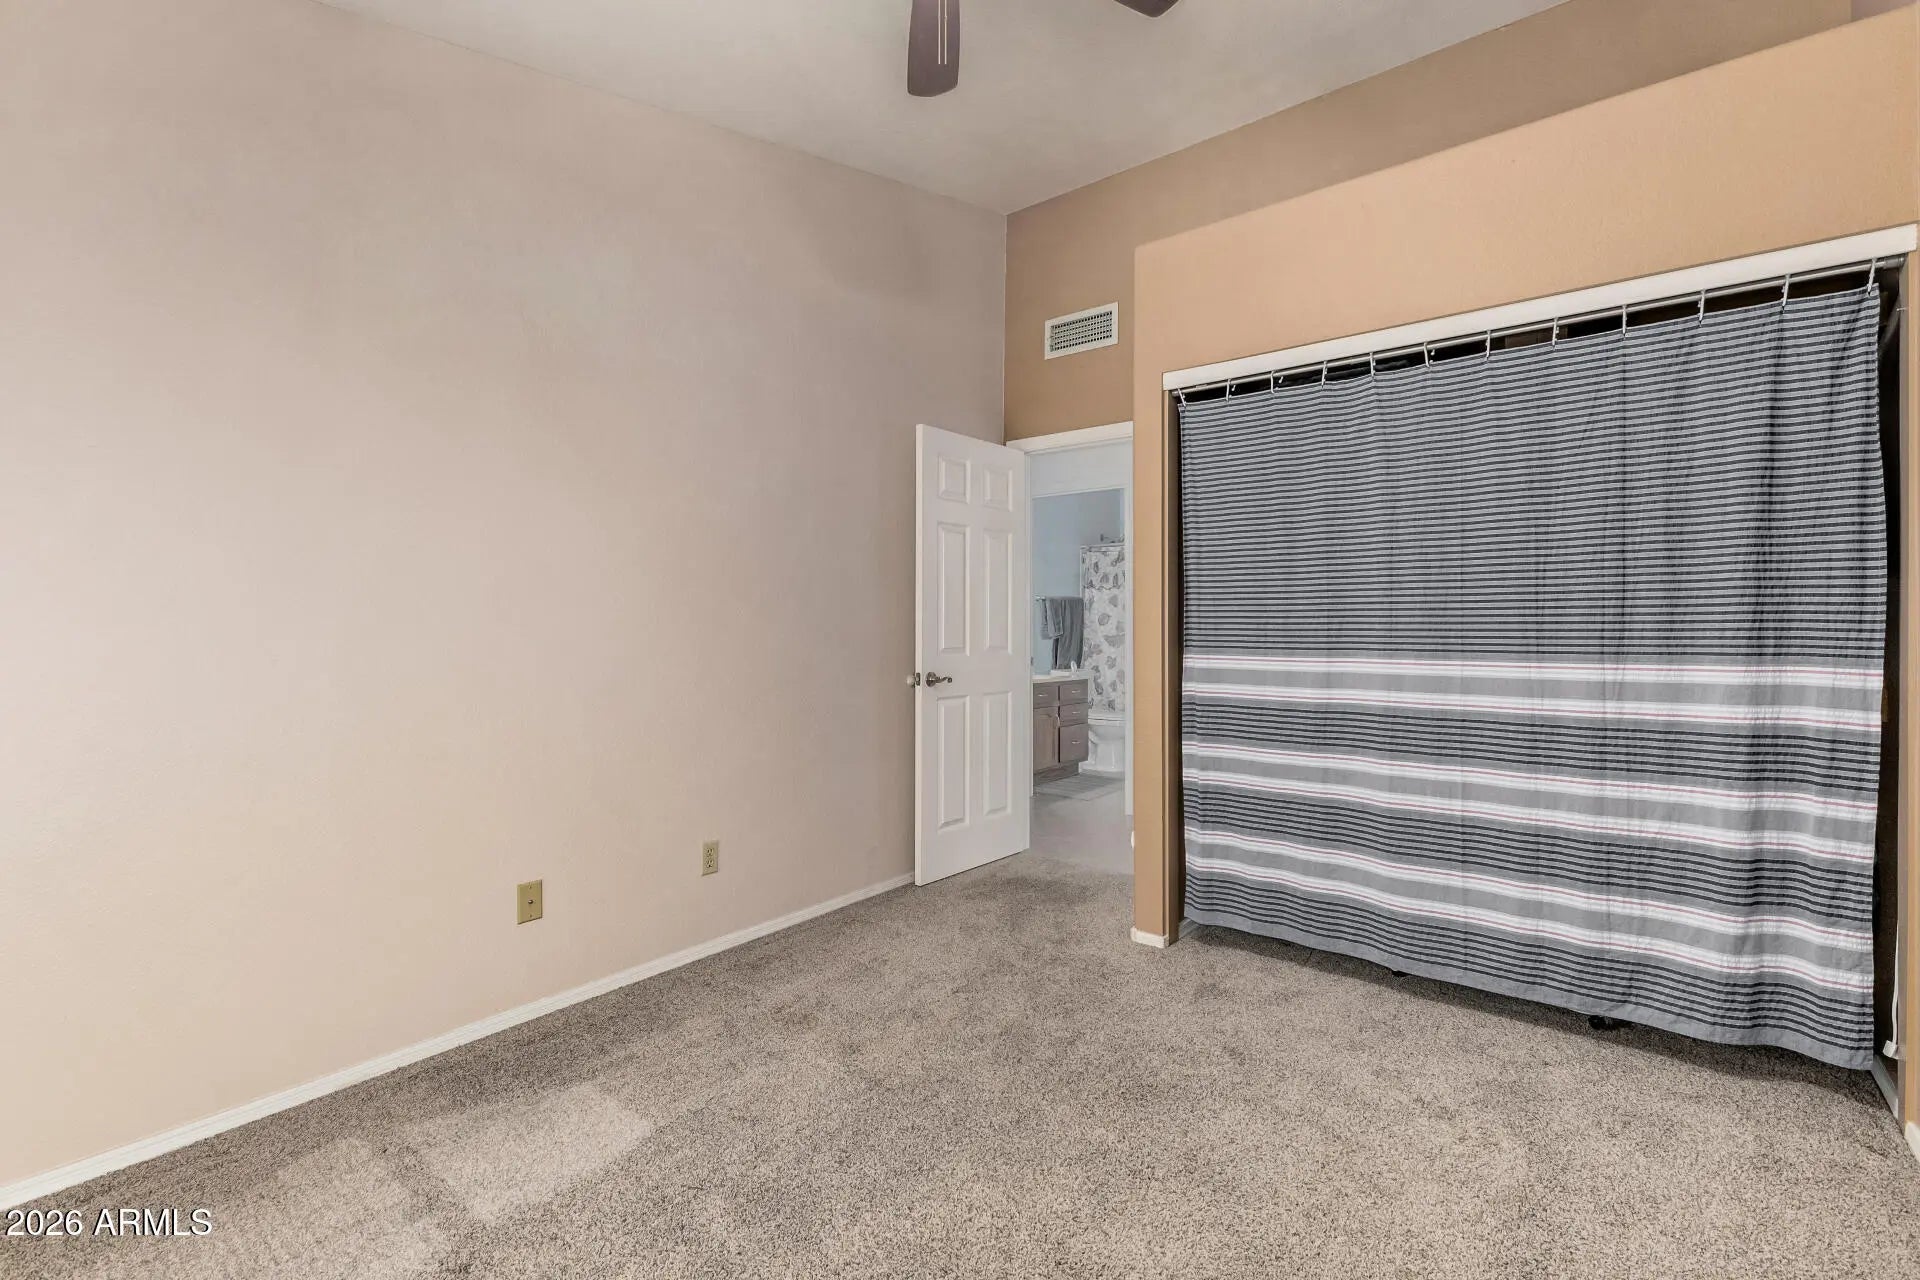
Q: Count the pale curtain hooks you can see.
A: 12